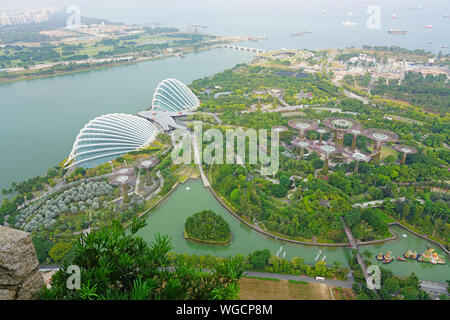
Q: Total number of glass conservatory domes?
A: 2